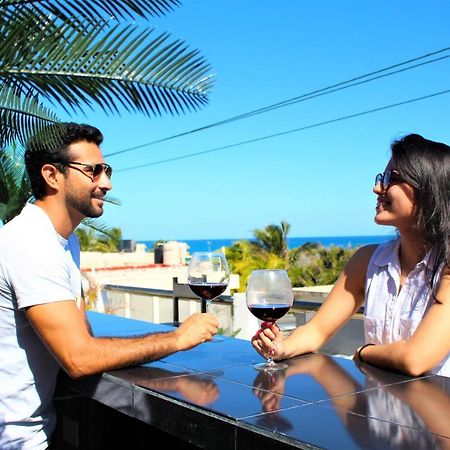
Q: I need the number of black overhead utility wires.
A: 3